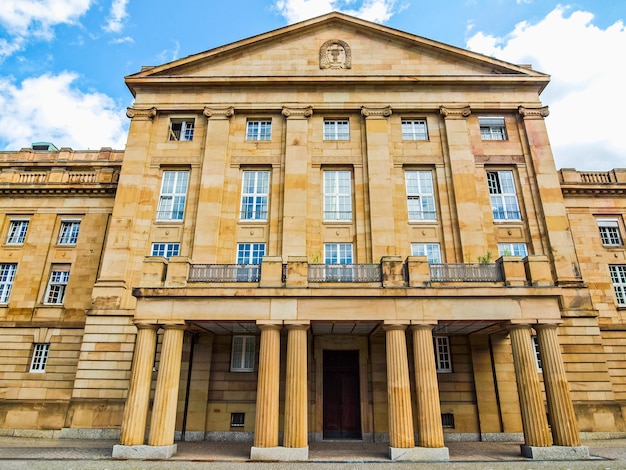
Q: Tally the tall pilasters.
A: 6